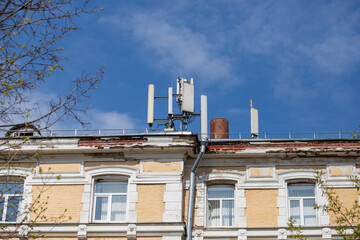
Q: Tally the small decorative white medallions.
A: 7